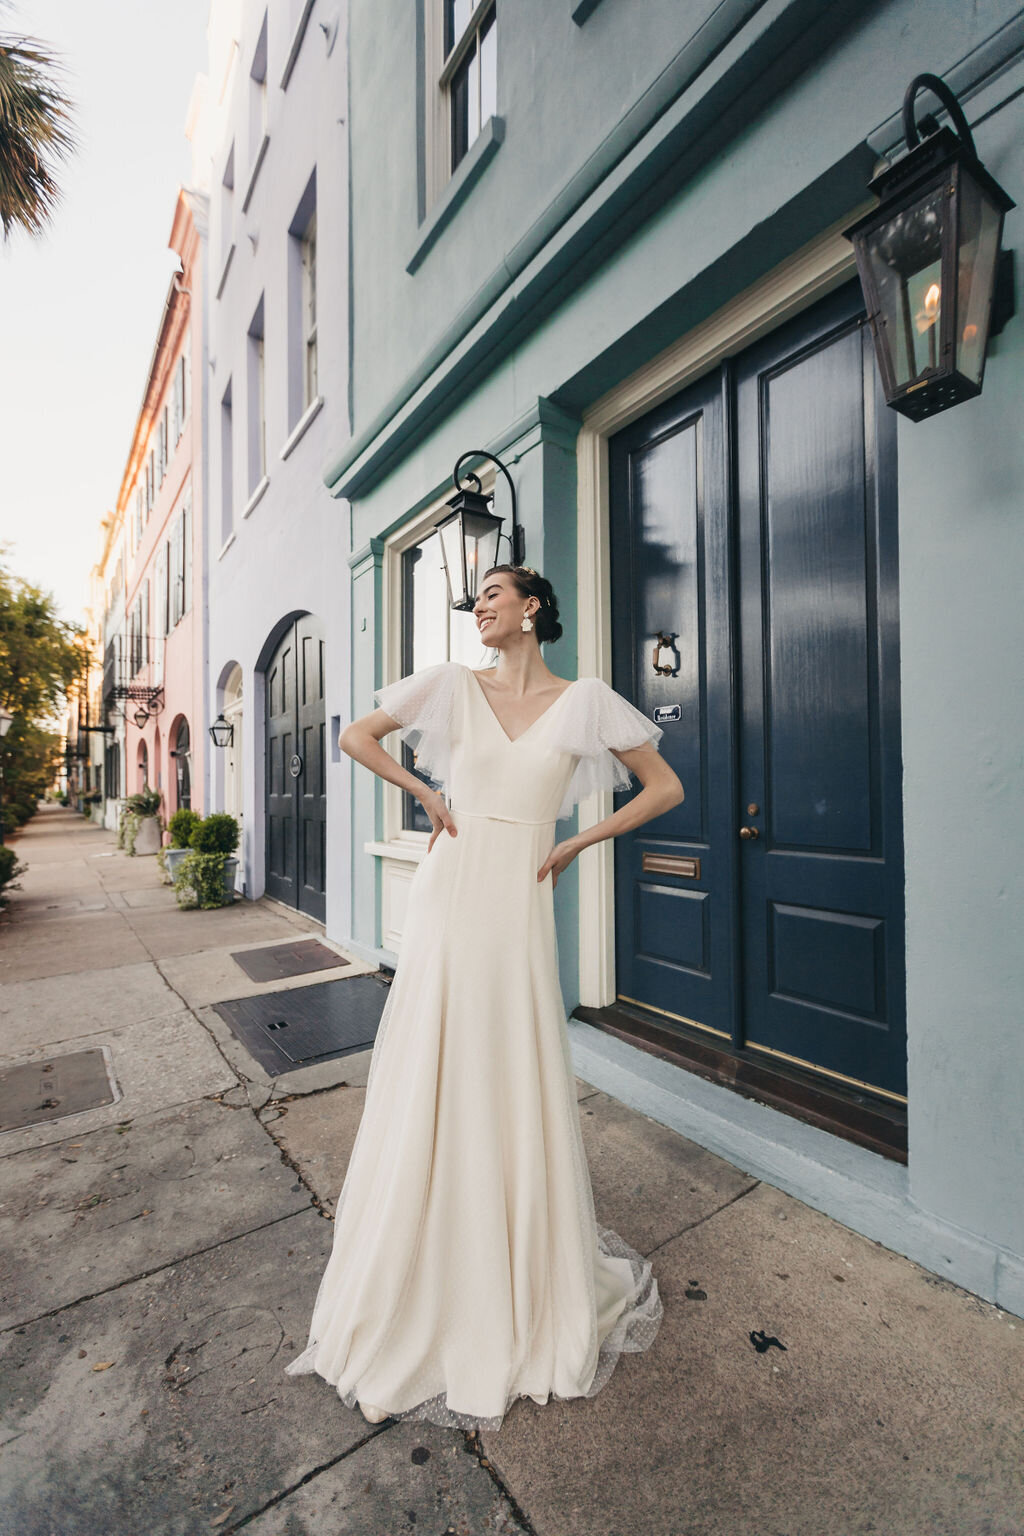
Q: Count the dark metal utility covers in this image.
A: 3